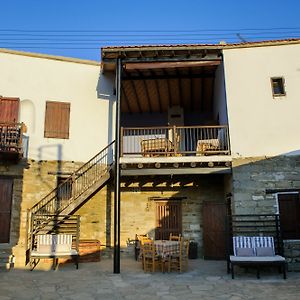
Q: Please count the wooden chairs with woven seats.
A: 4